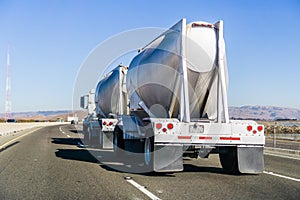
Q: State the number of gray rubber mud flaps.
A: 3